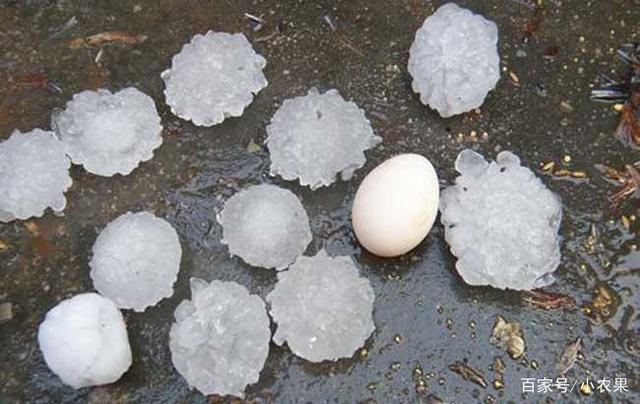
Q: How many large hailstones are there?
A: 11